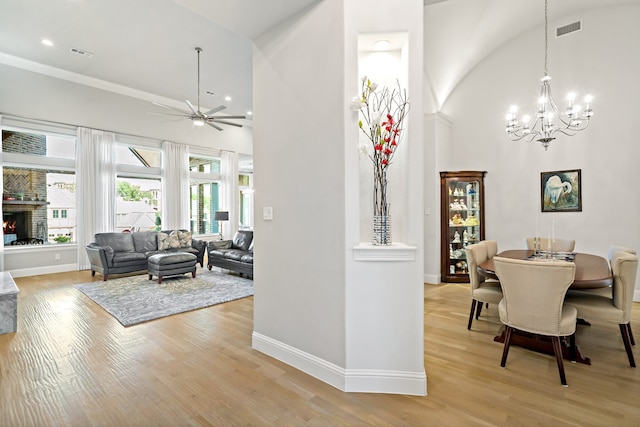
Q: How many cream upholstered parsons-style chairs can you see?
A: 6